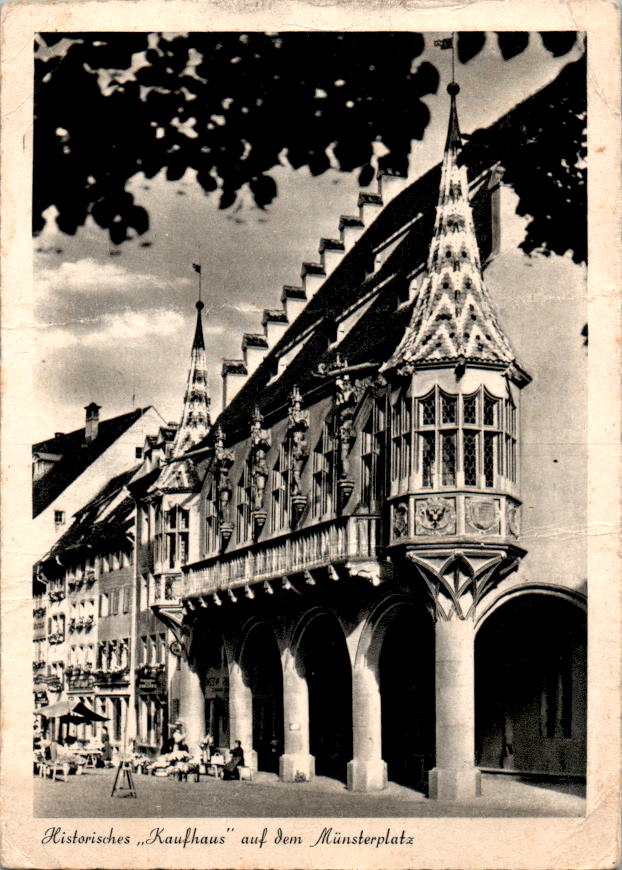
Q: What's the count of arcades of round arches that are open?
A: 5